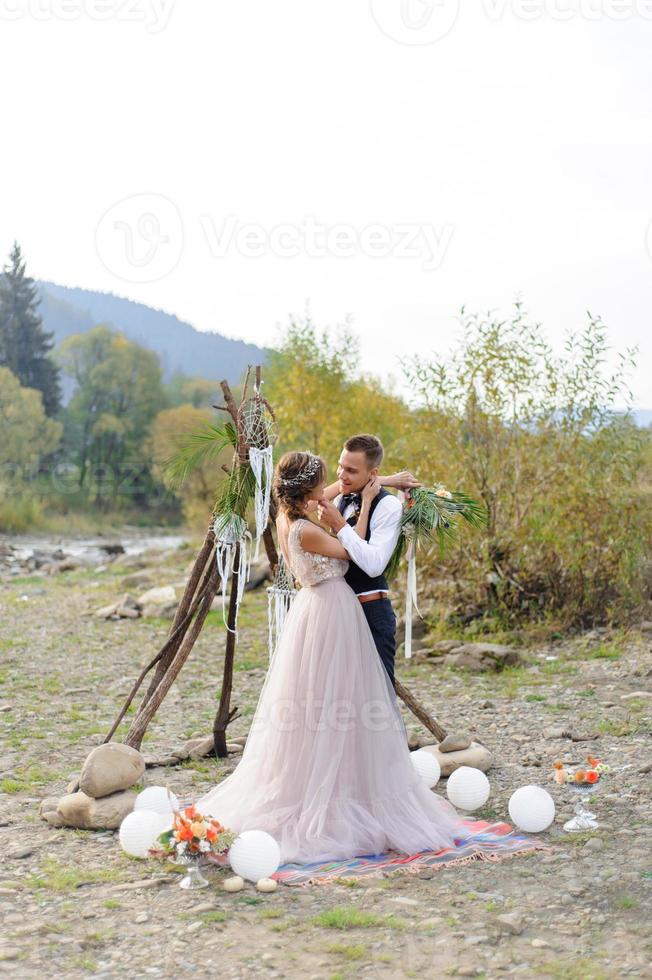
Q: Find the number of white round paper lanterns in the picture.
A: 6